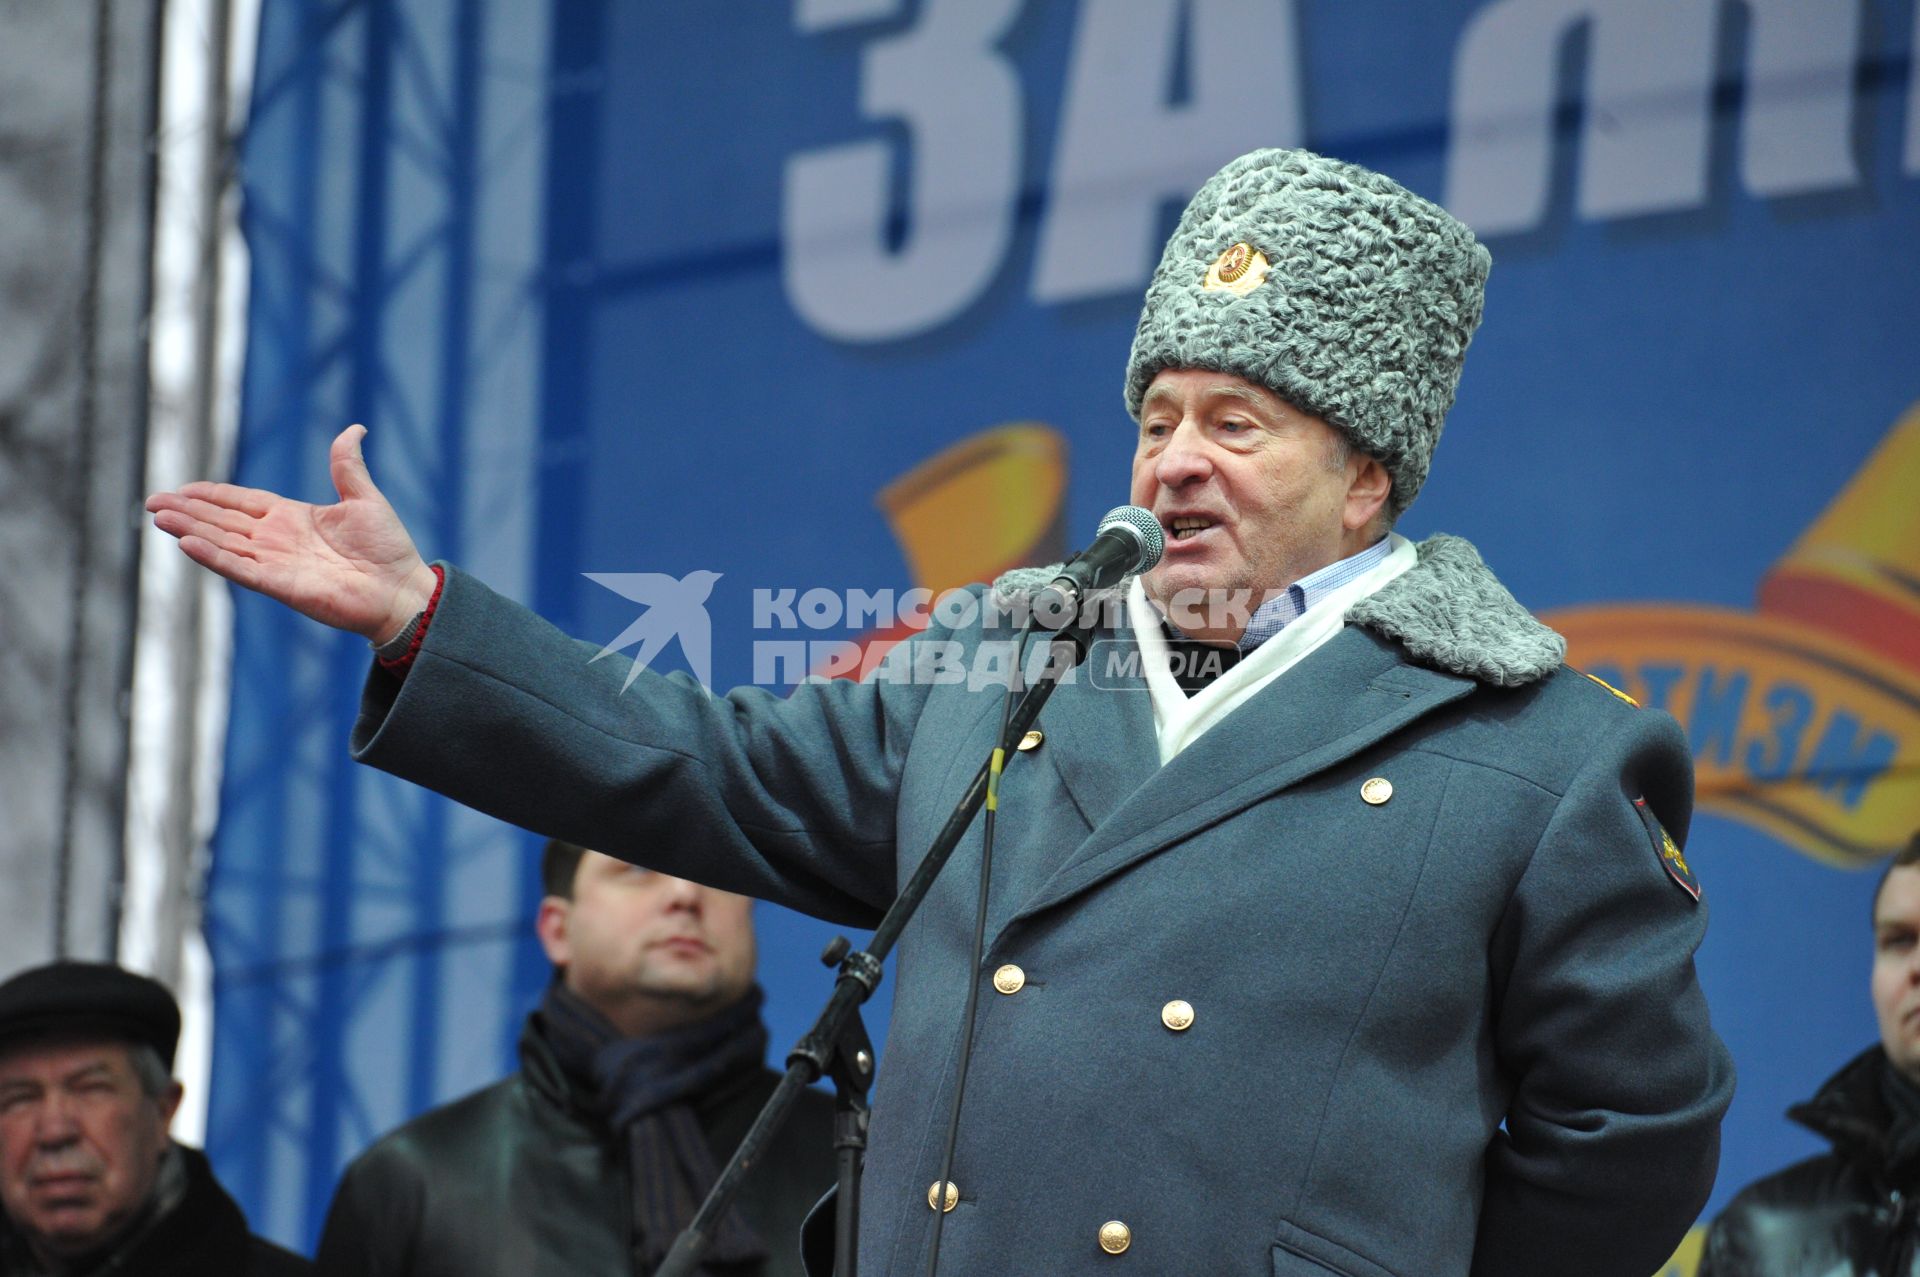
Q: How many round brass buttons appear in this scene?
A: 6